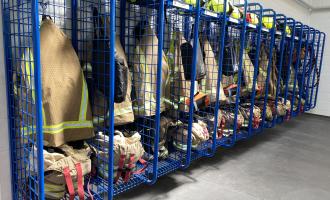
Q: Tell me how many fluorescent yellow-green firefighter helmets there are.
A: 6